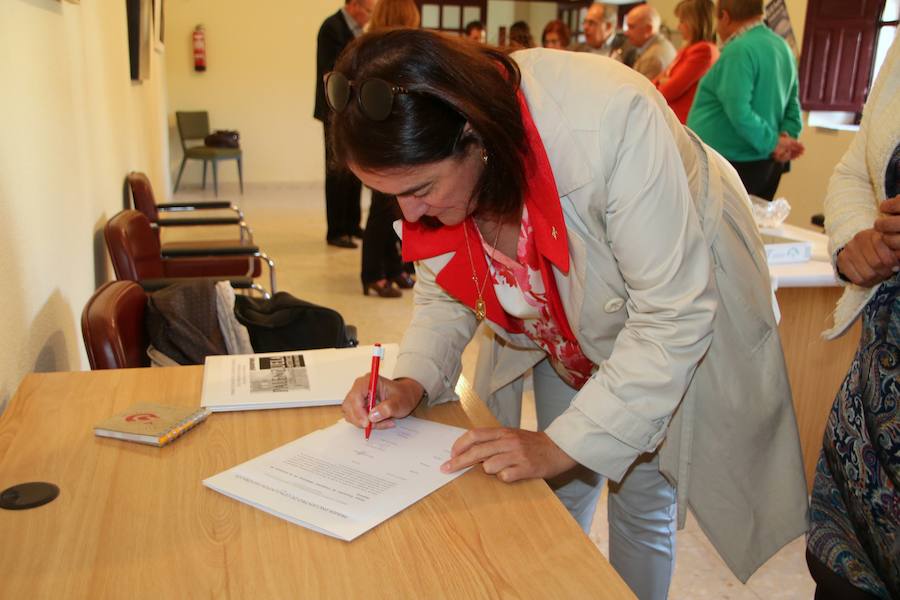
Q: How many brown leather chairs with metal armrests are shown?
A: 3